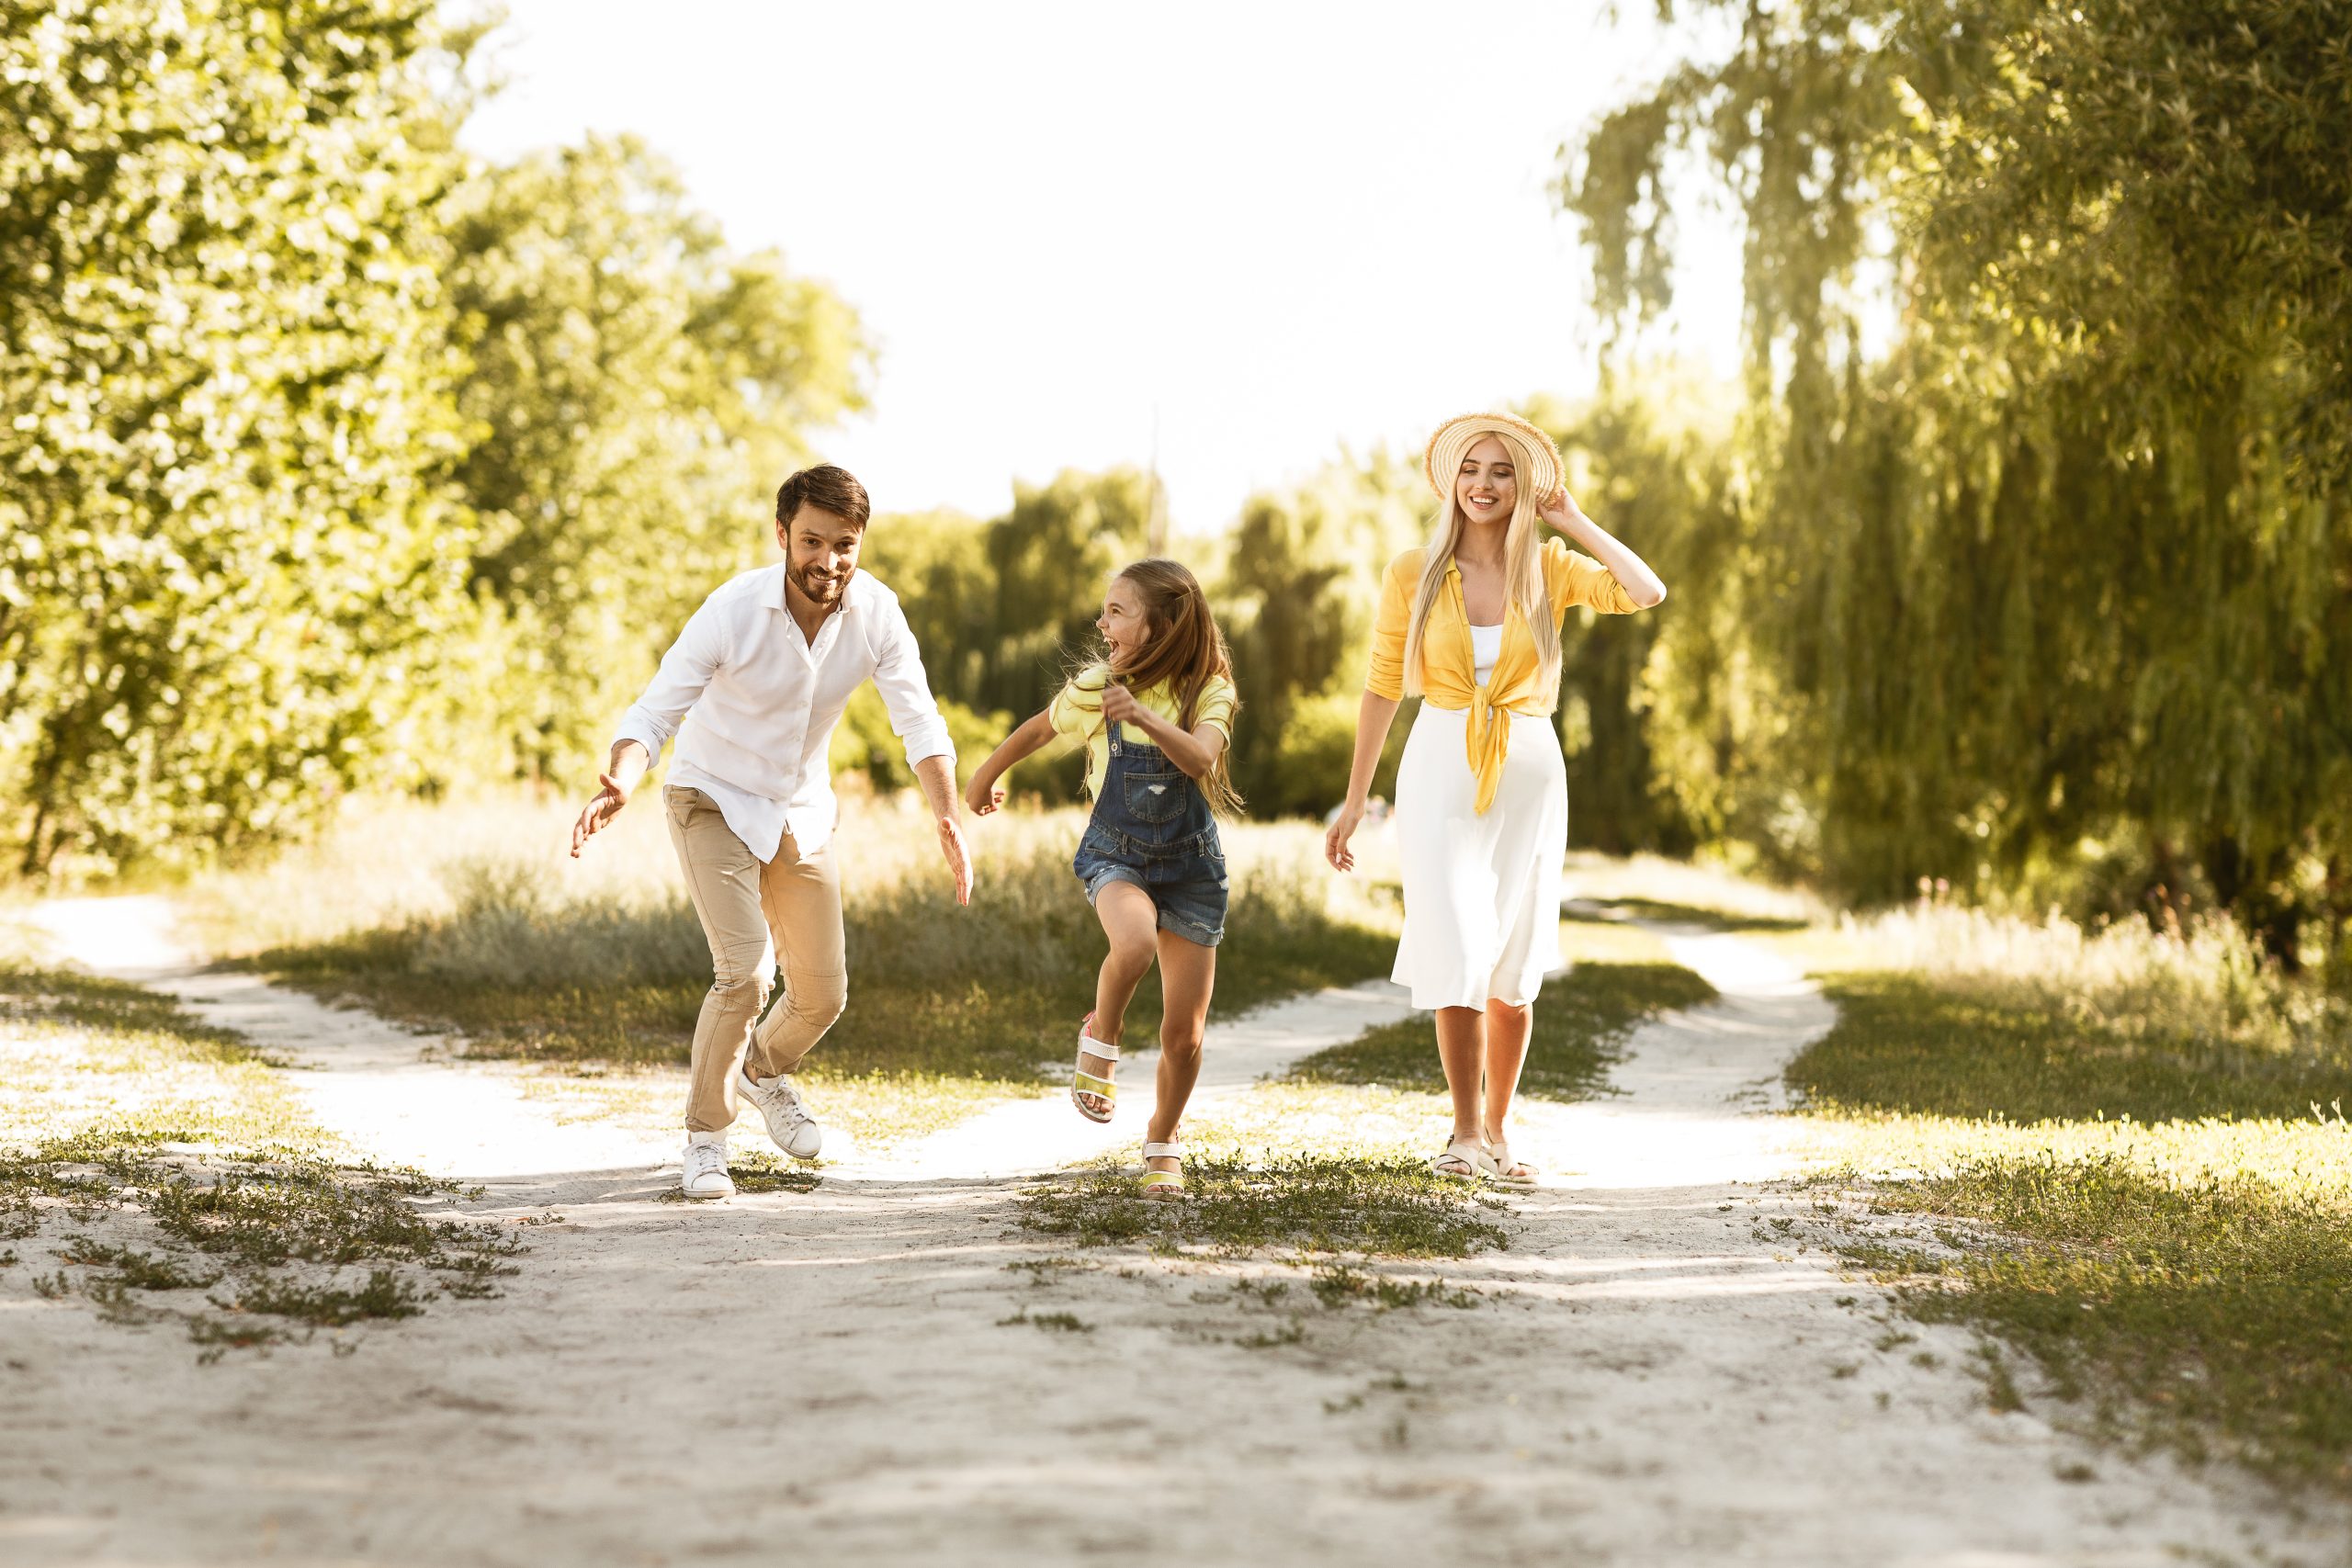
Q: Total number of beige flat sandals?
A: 2